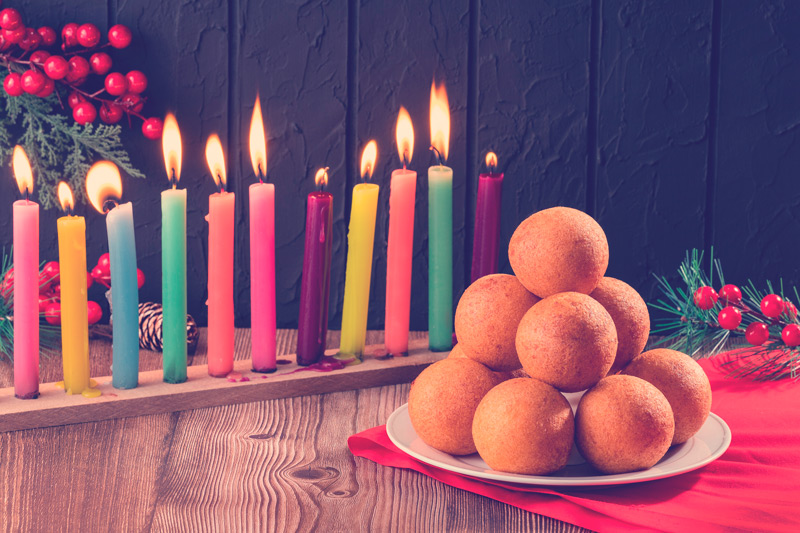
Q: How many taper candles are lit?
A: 11